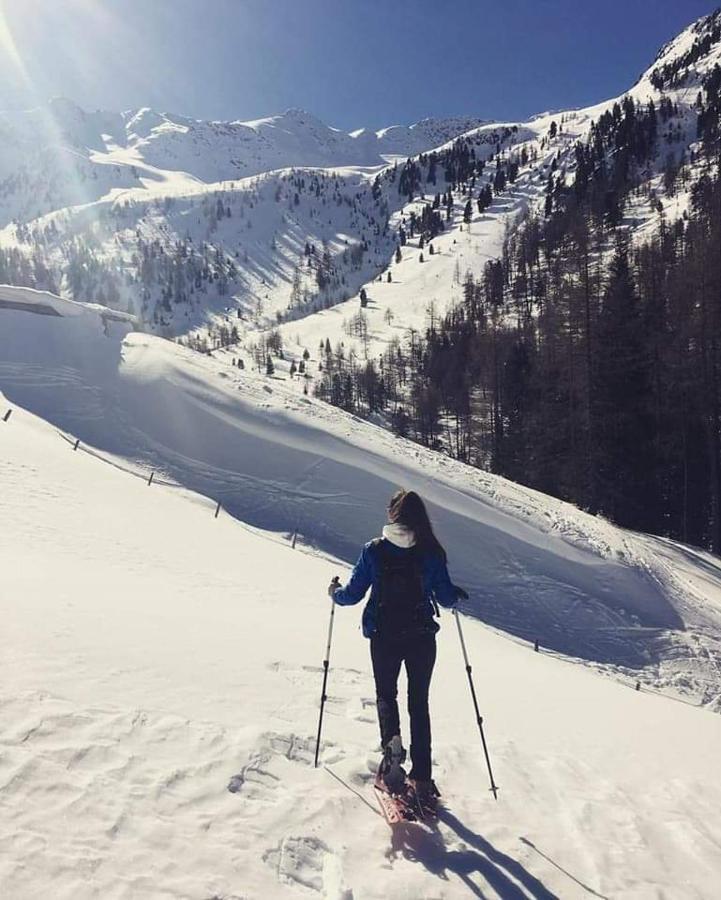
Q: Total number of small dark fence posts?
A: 7